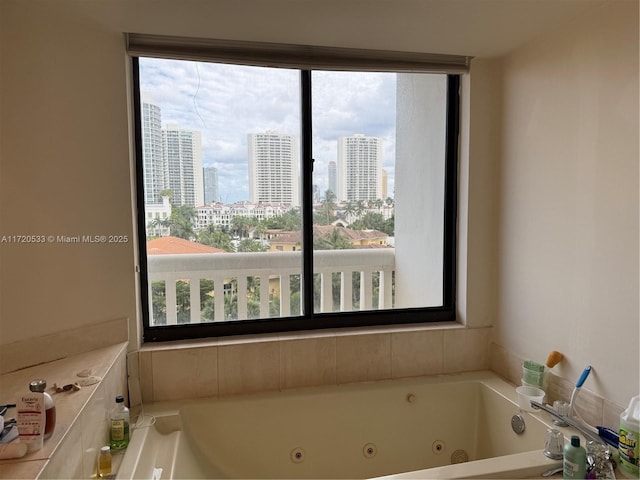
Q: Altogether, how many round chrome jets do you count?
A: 3